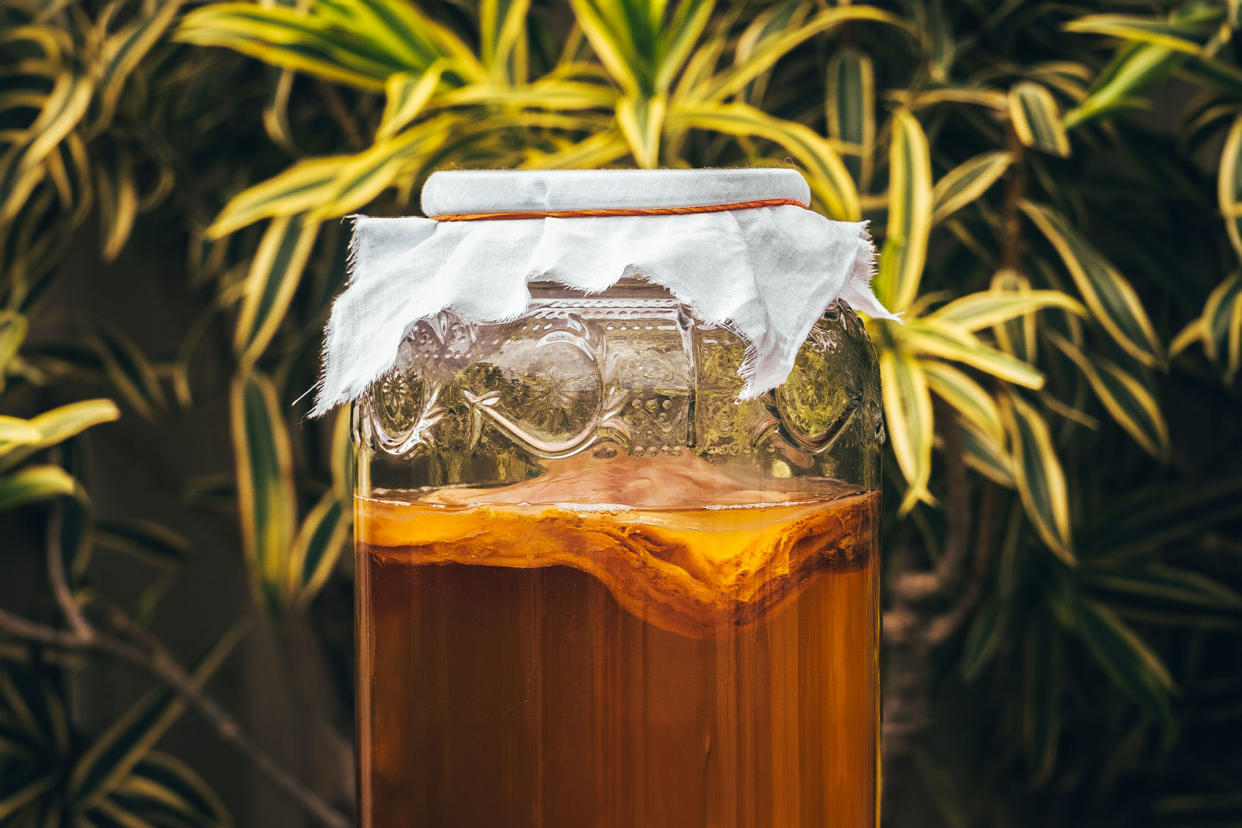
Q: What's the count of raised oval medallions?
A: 3